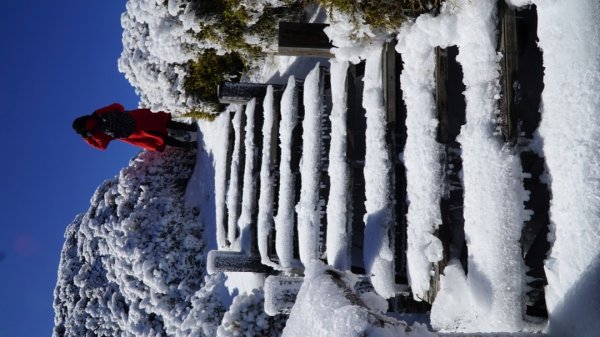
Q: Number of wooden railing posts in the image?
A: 4